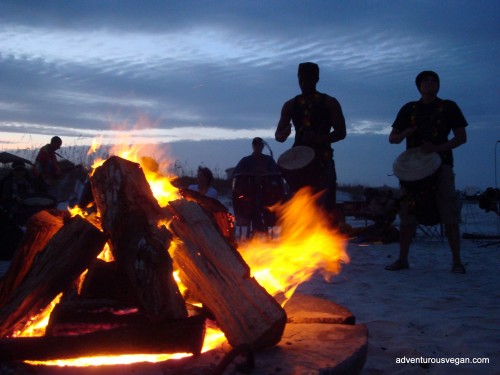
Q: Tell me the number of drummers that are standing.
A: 2